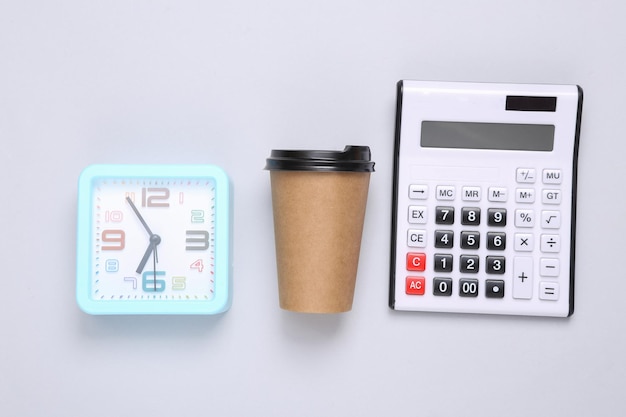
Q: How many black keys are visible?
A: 12